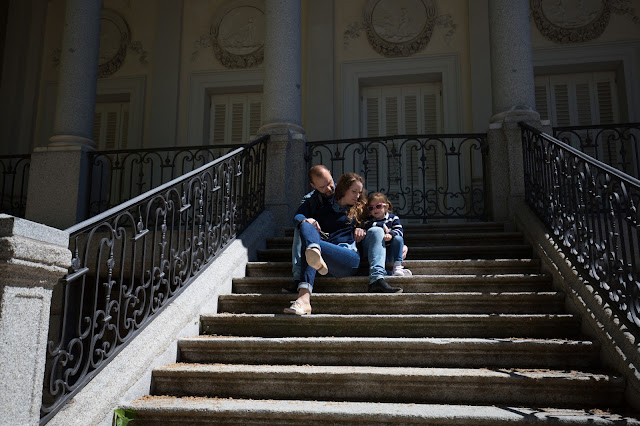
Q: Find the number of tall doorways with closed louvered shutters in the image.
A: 4